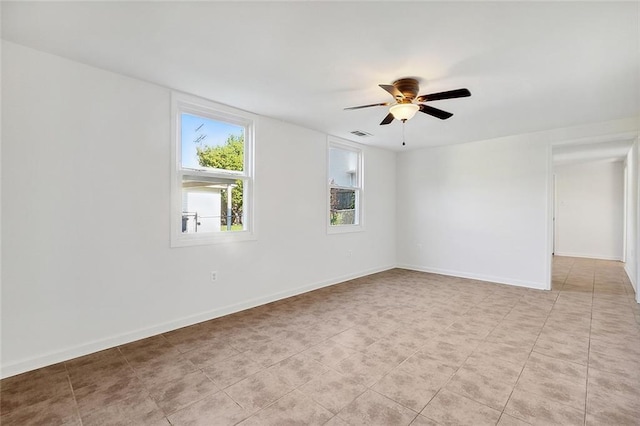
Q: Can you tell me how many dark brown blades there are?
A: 5